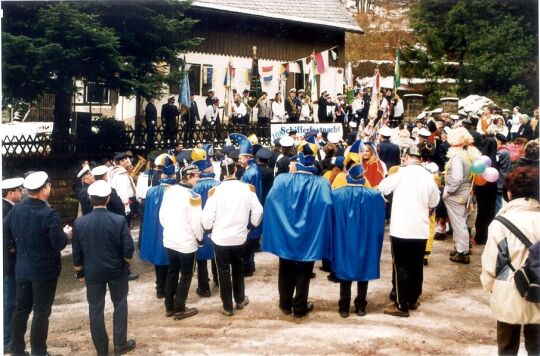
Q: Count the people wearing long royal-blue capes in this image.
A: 5